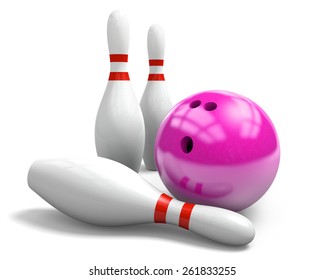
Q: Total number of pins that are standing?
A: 2